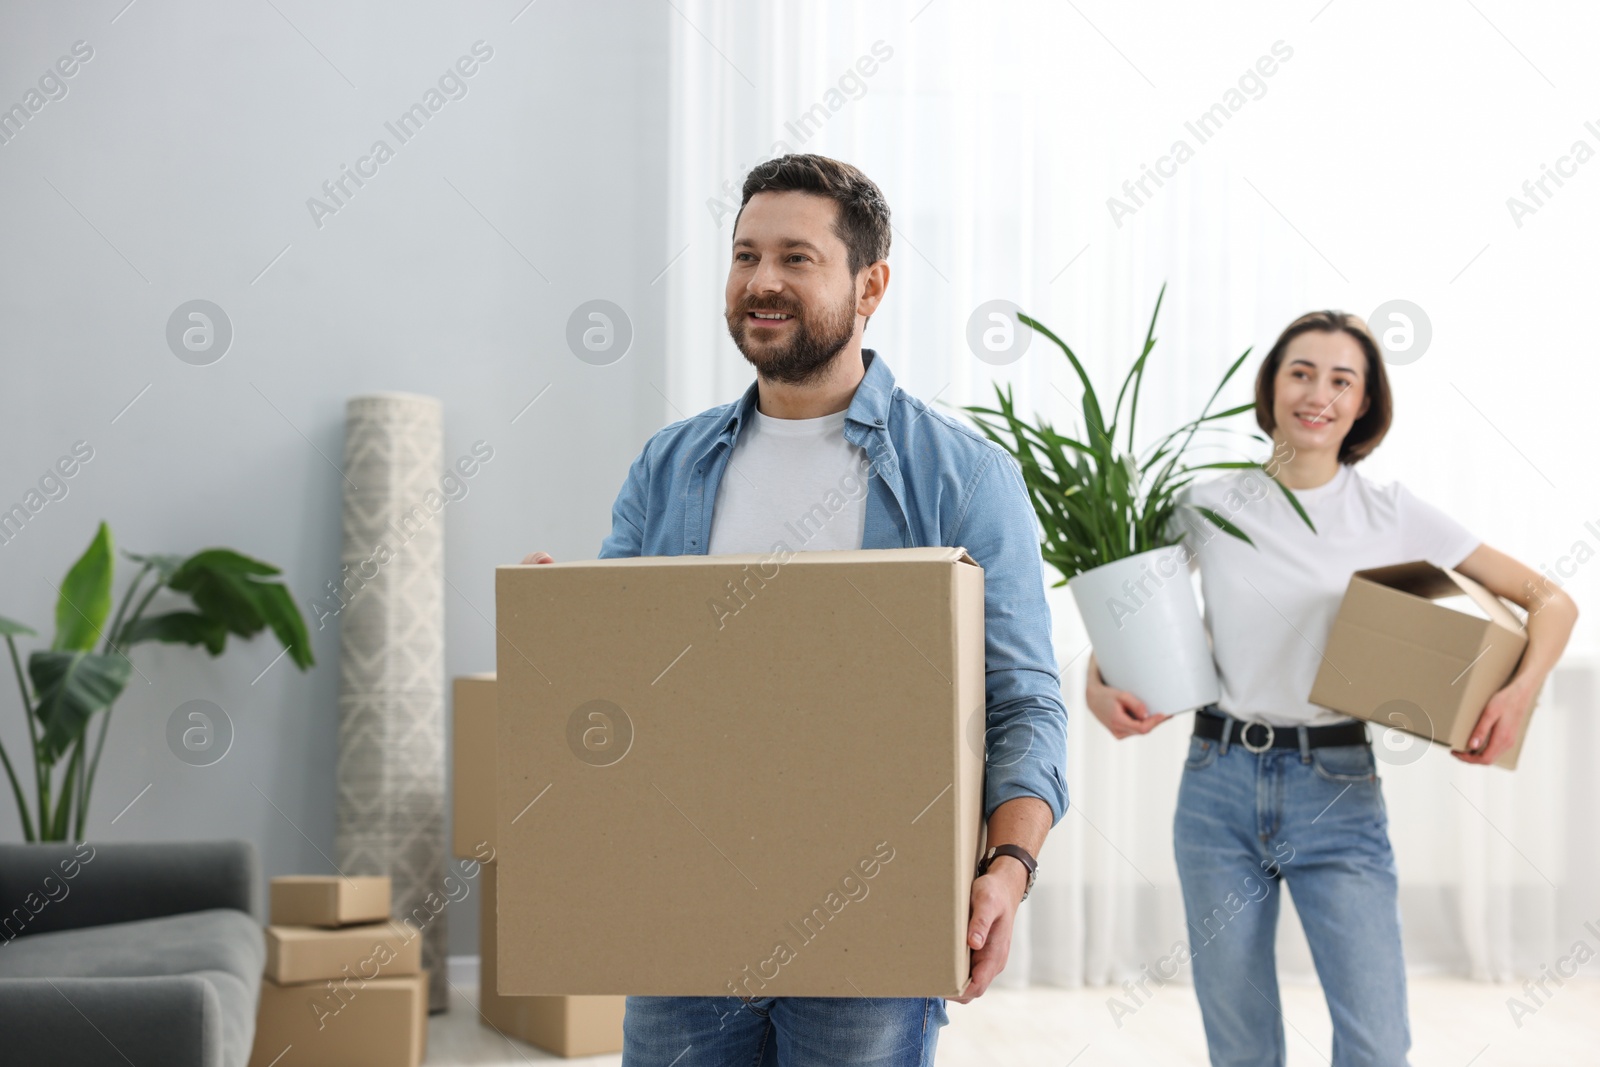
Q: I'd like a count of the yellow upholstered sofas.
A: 0